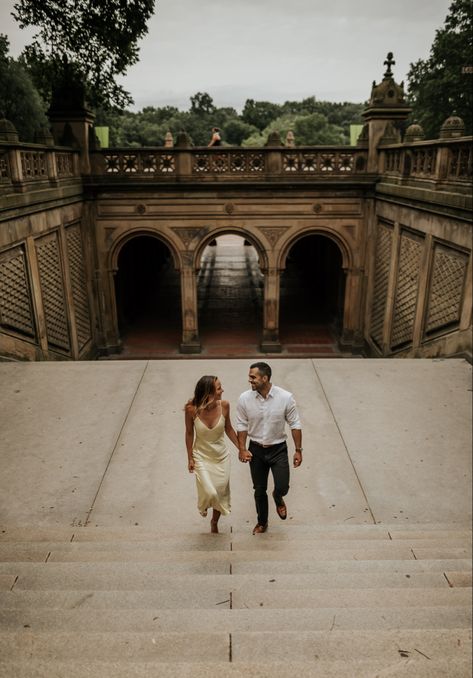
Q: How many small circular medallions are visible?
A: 3